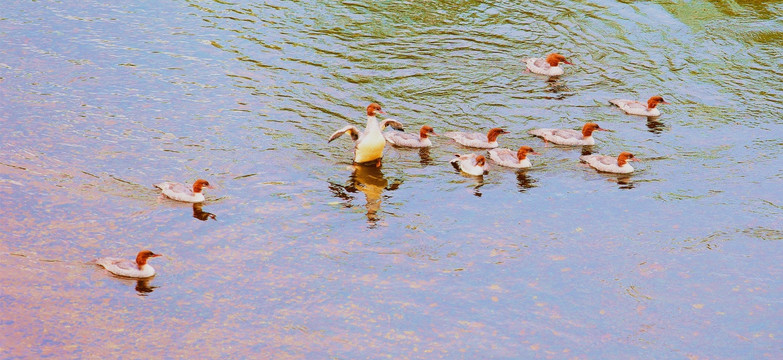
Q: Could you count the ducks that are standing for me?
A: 1